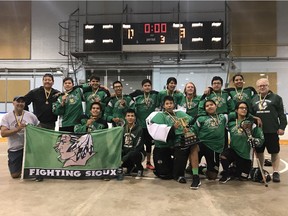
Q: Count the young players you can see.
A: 13